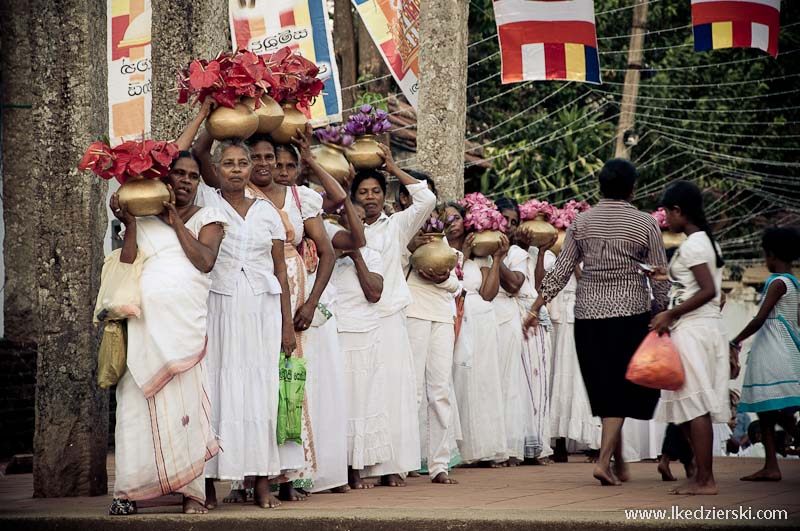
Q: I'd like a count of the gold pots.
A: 11